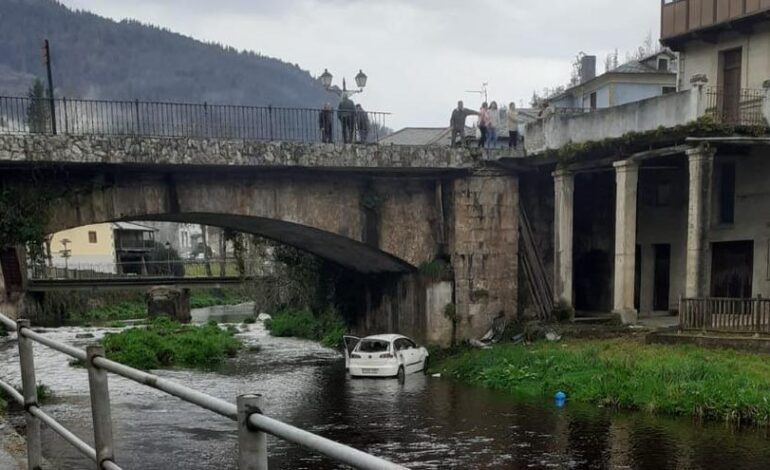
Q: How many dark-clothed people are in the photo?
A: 4